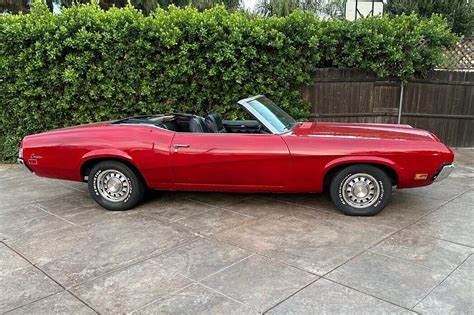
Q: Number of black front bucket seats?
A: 2